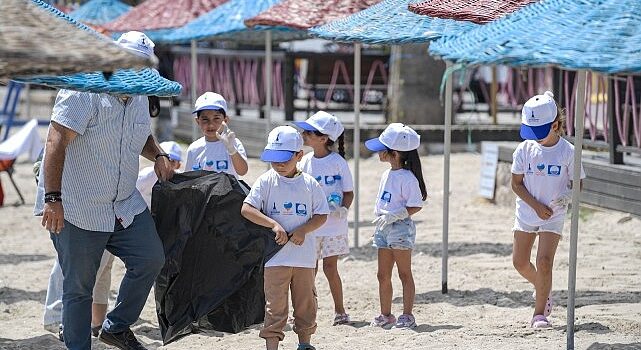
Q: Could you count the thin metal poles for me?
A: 5